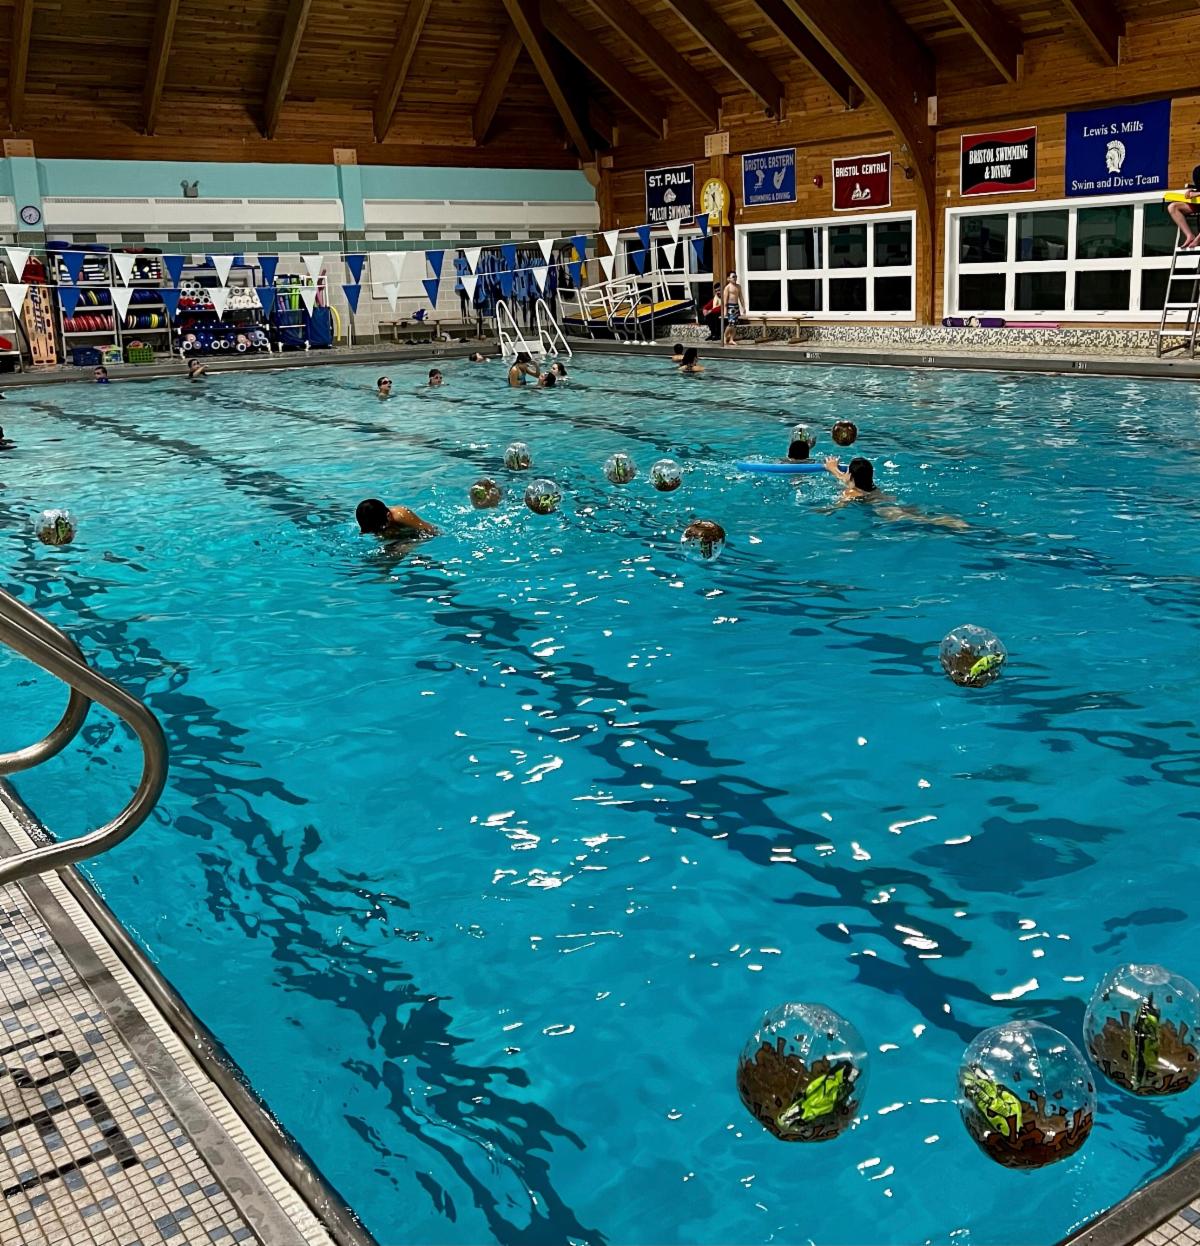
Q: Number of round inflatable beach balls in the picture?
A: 13